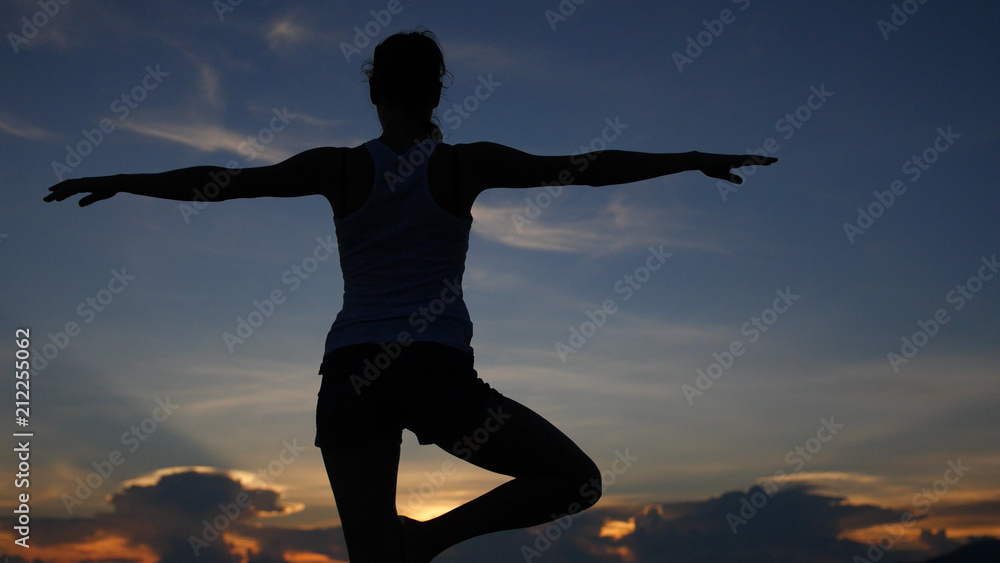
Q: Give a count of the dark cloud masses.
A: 2